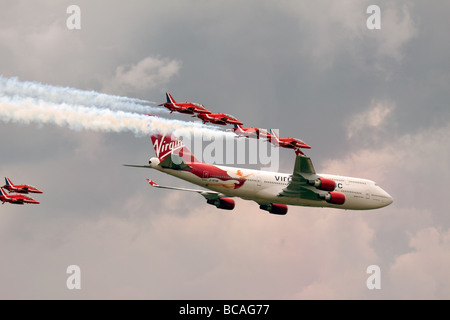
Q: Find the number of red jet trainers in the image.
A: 6